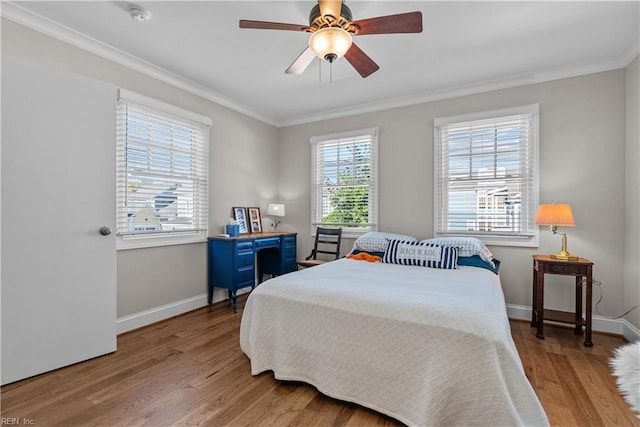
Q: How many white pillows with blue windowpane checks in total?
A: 2